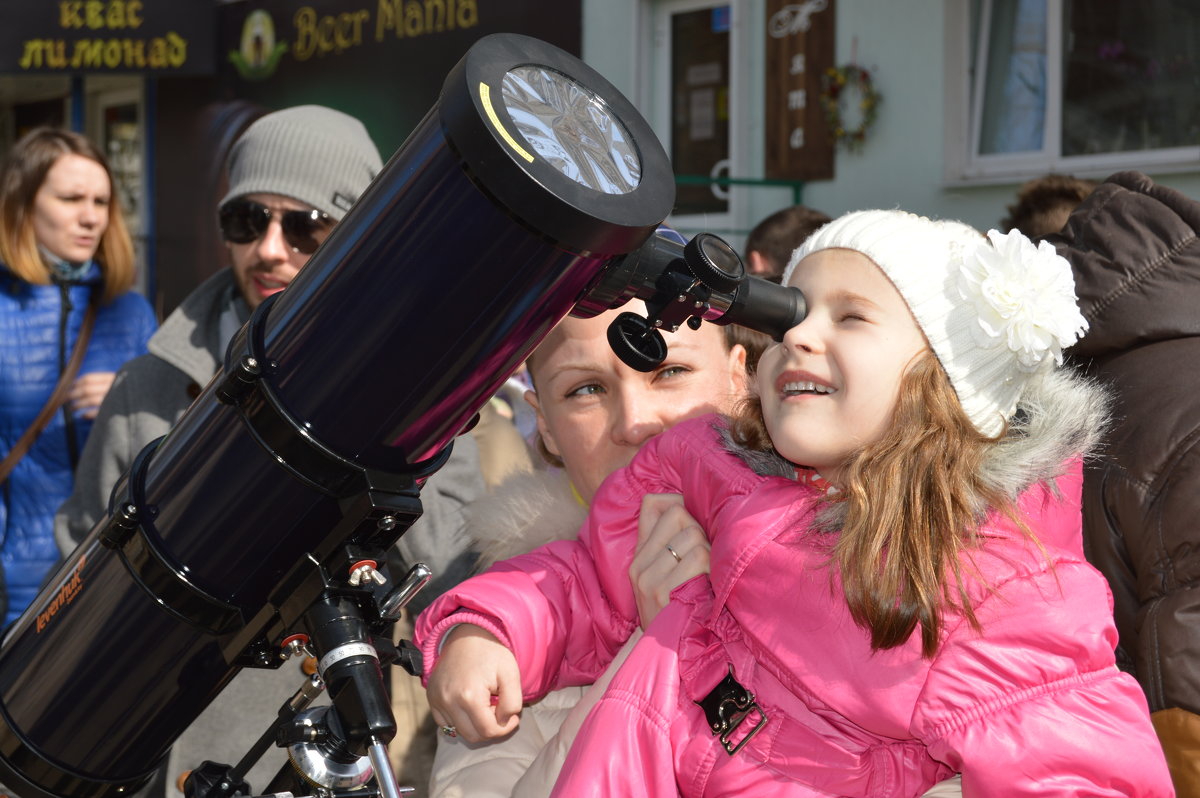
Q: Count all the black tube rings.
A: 2